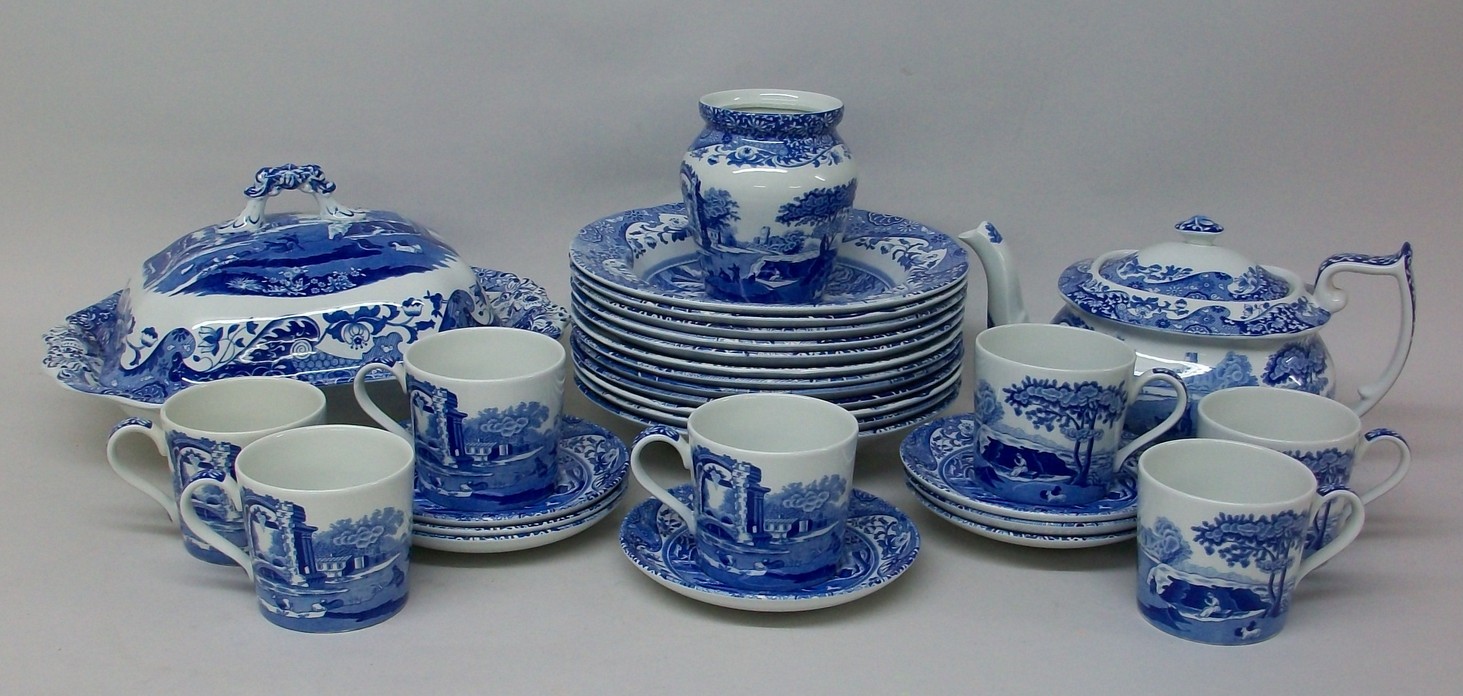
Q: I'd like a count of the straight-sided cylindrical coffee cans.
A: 7